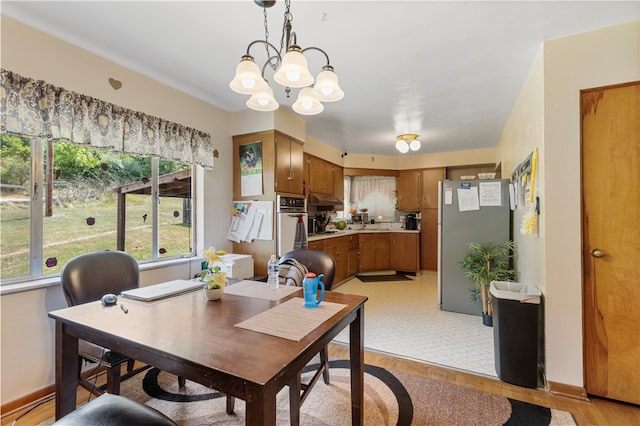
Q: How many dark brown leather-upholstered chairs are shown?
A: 3